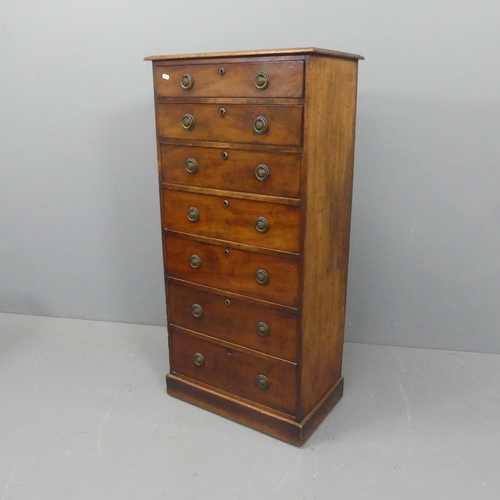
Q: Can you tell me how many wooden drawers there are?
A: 7